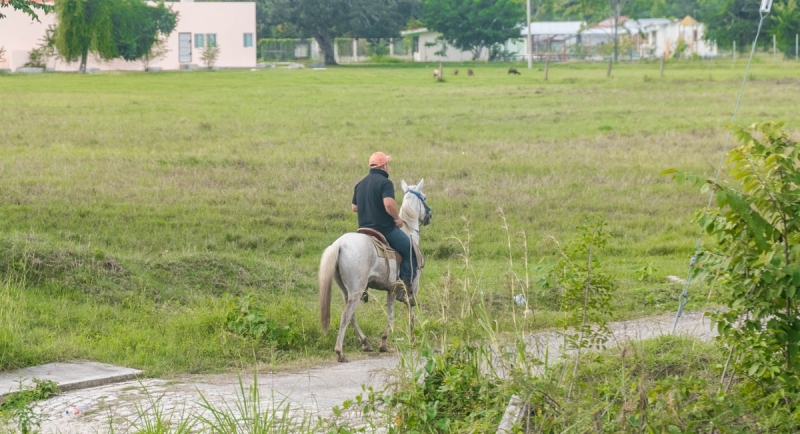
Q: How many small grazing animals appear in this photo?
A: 4